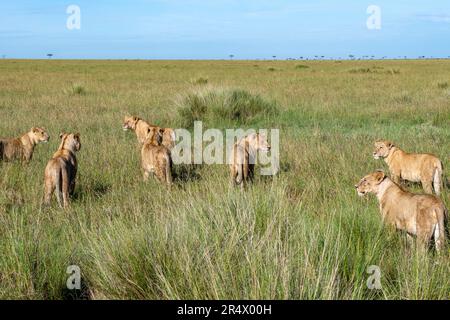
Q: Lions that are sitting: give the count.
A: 0